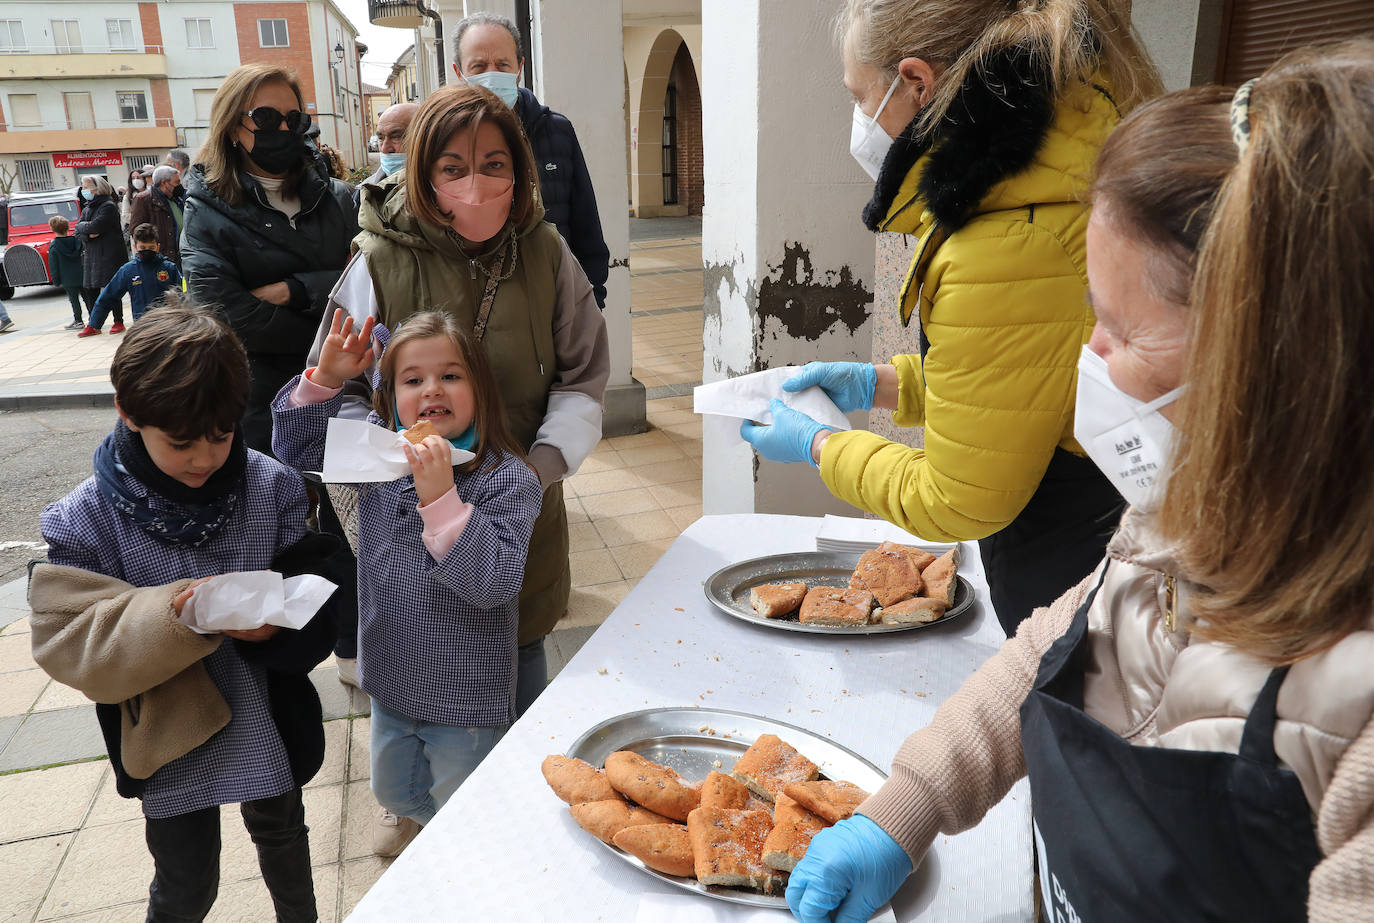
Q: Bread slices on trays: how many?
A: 15